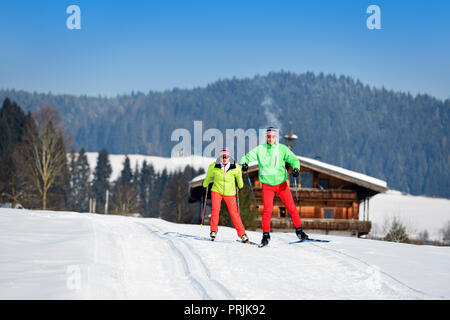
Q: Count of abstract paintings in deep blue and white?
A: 0